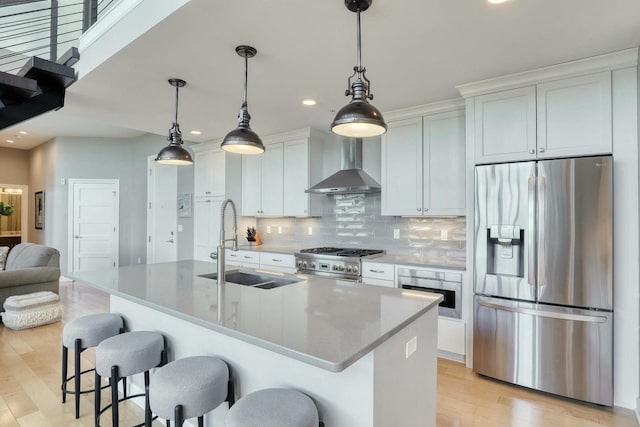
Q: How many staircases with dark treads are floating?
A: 1